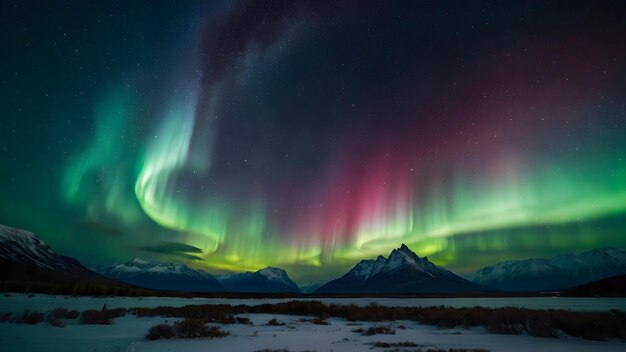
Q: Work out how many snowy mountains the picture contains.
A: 5